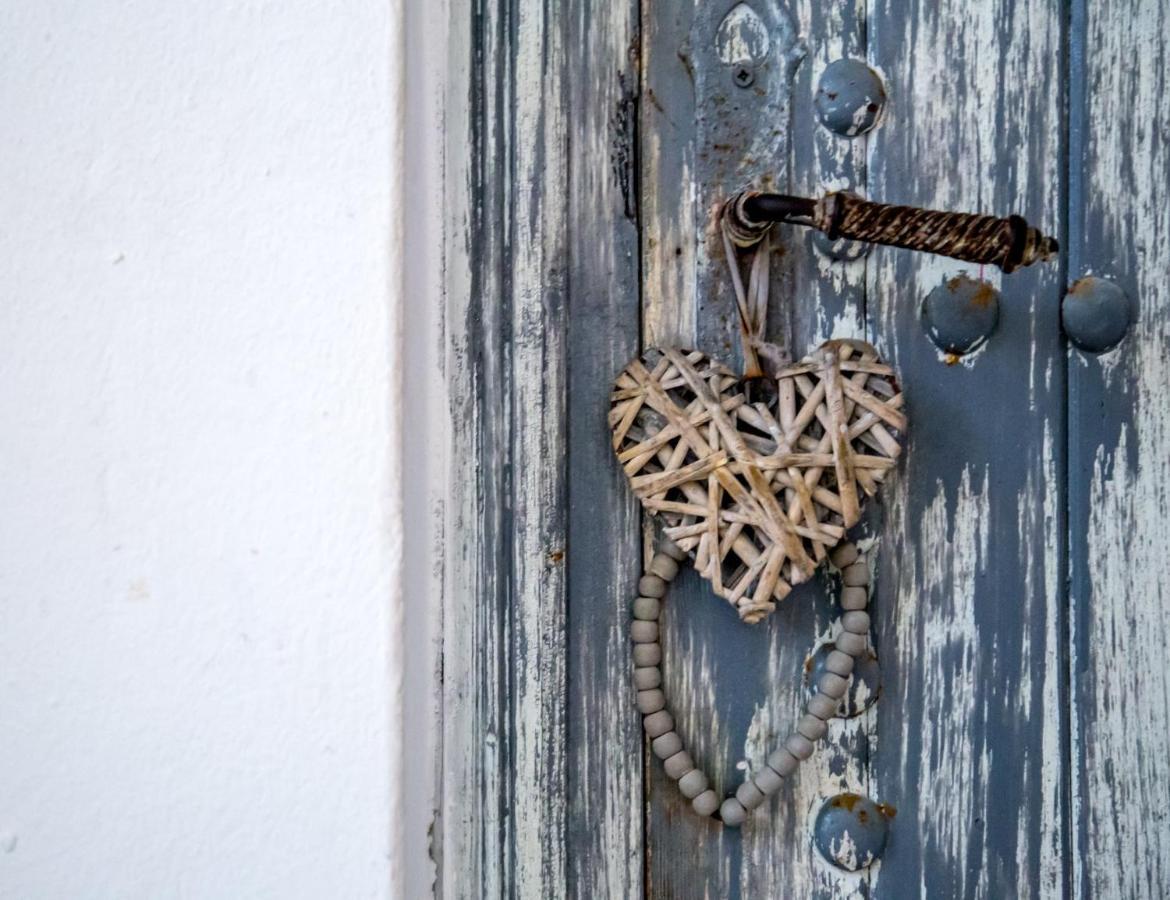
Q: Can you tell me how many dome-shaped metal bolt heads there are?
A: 6